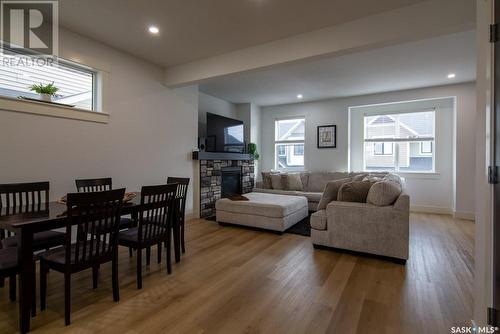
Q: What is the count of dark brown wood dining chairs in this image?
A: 6